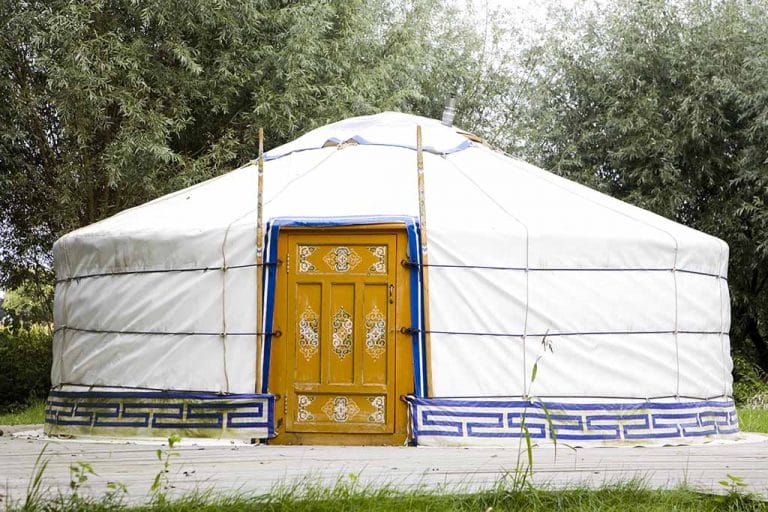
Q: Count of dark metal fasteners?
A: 6